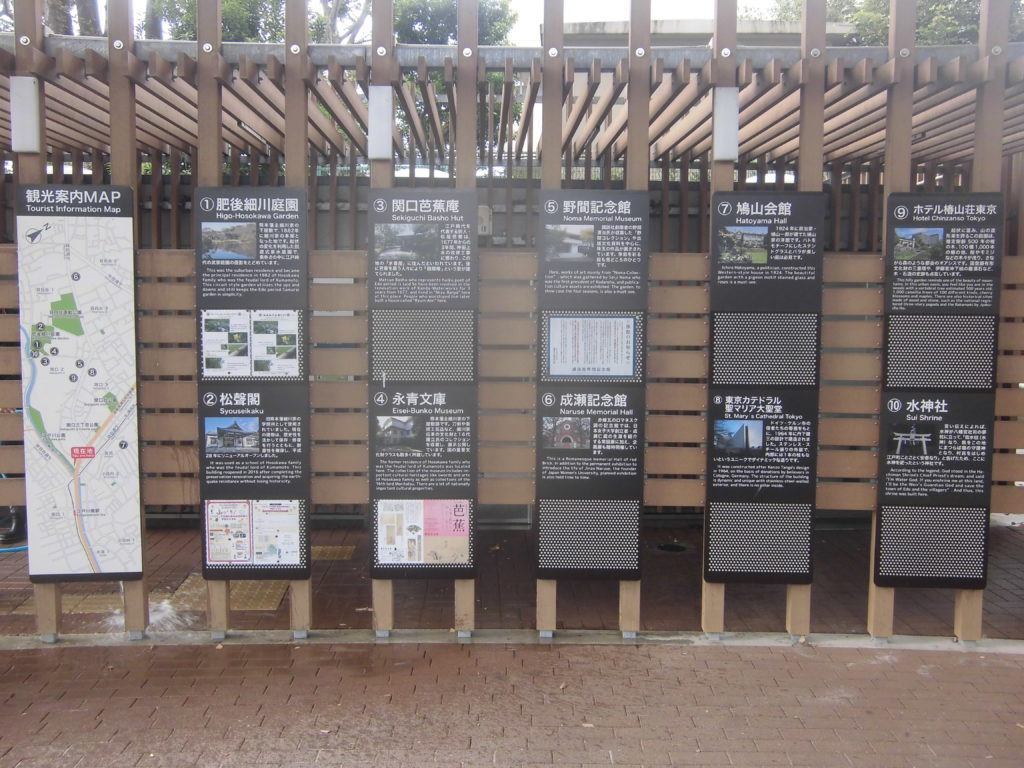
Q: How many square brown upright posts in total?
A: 12